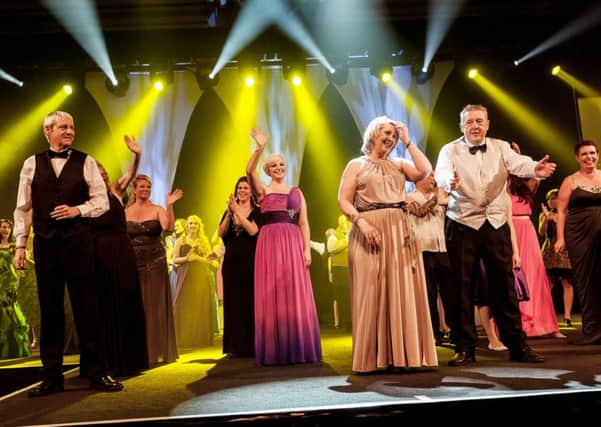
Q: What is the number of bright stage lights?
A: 13